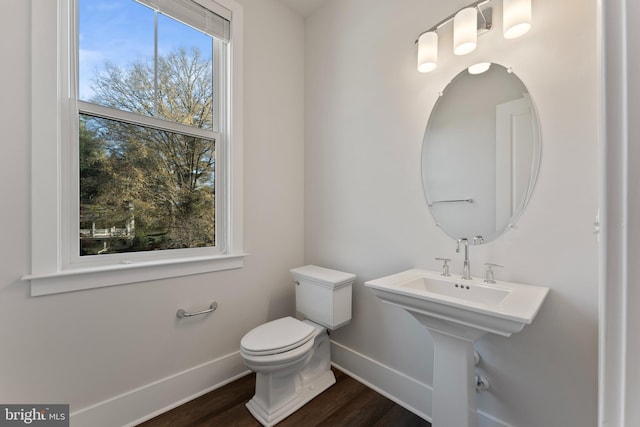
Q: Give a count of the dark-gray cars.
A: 0